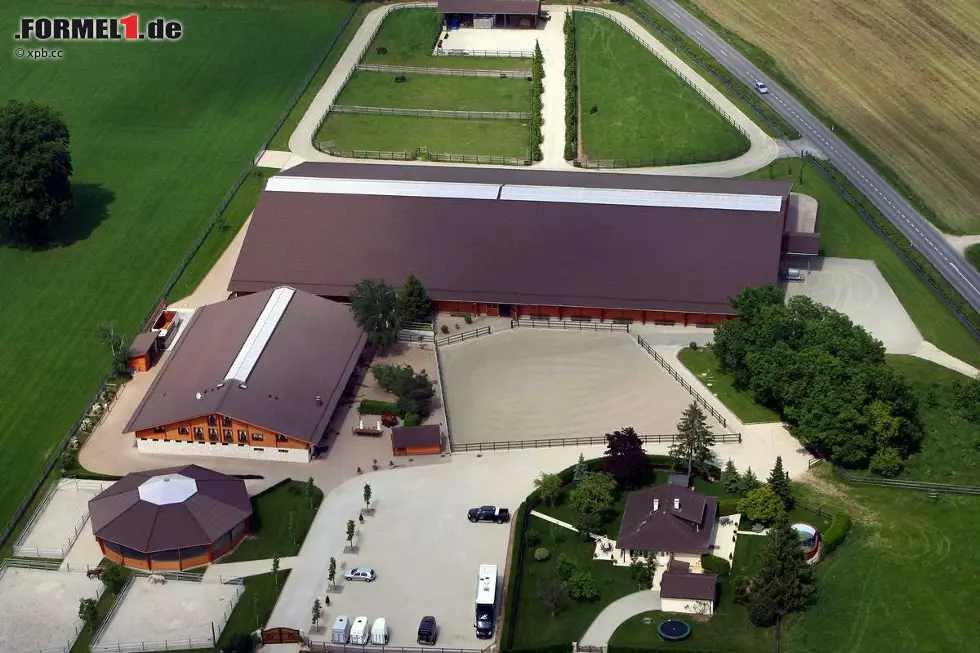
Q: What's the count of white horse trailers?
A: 3